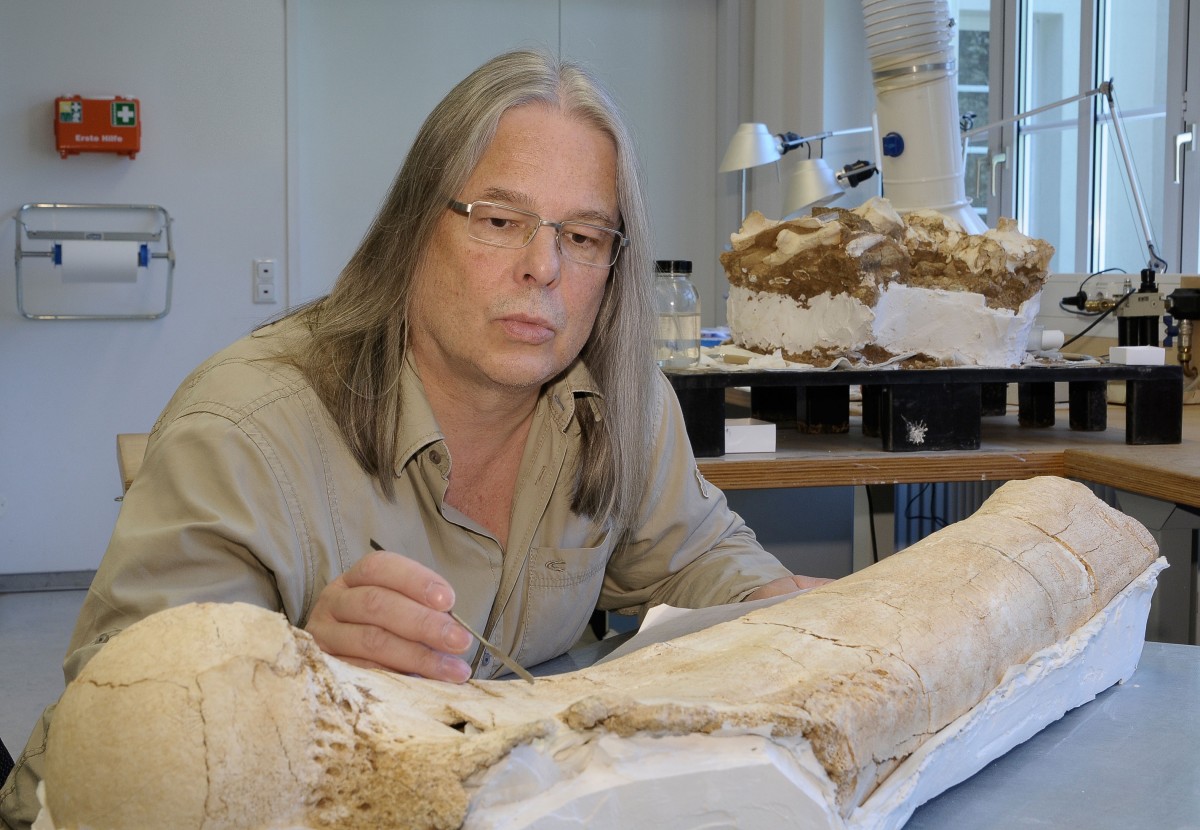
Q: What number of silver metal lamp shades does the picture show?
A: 2